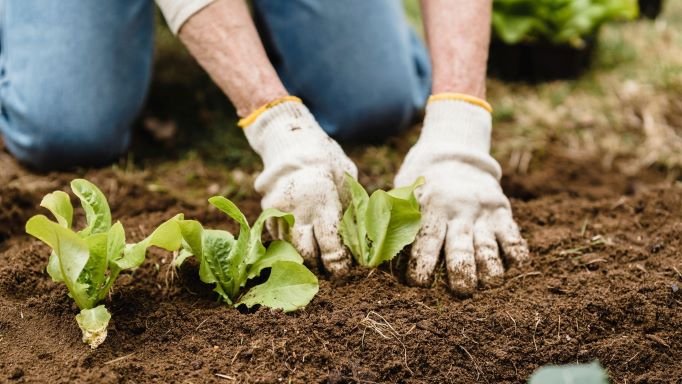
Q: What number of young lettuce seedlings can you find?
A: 3